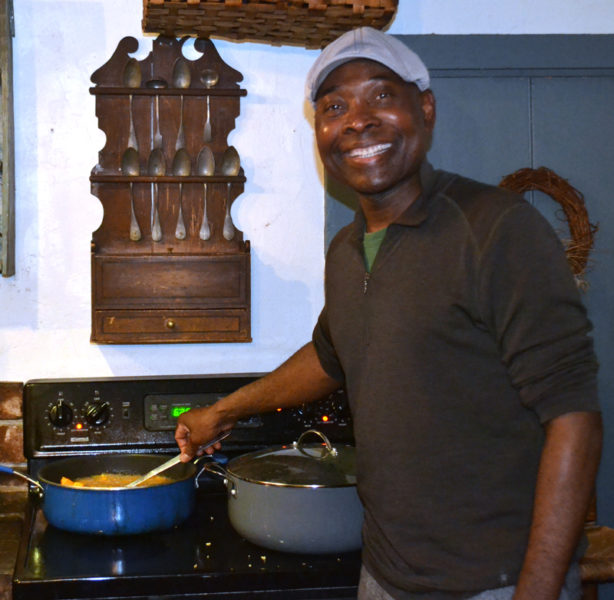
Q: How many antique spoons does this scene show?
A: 9